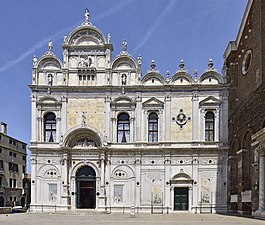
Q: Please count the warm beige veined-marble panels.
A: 2